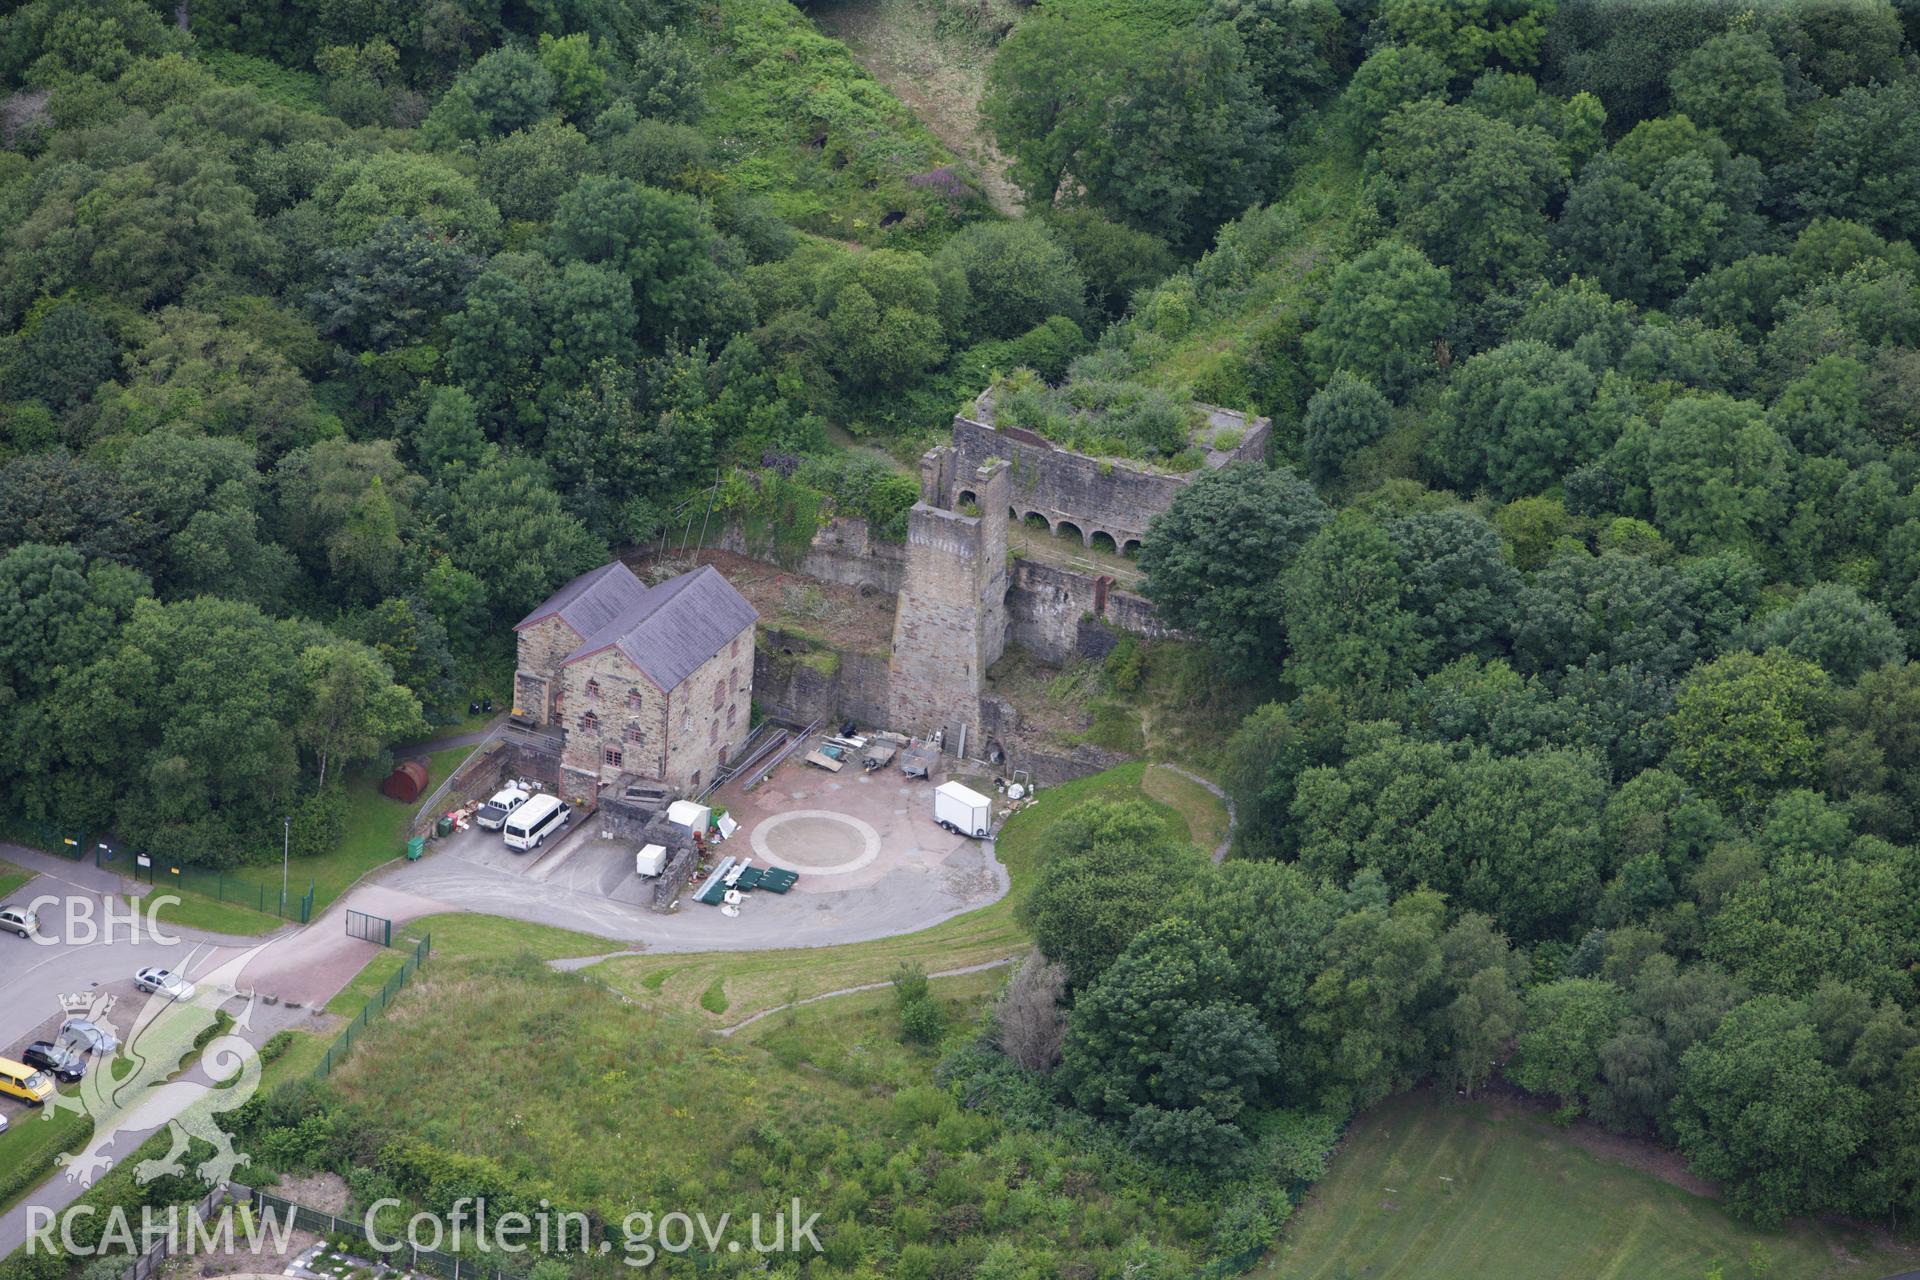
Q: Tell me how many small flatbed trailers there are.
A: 2